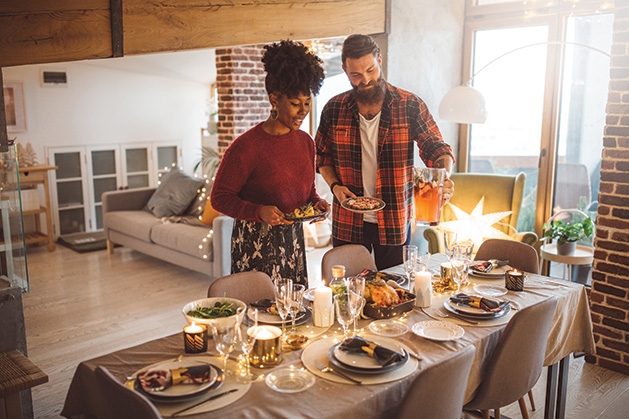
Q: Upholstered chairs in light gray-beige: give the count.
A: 6